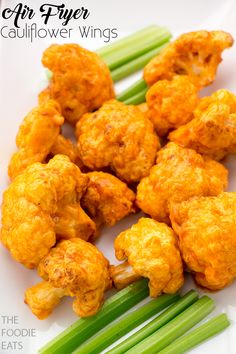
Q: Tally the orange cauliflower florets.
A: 12